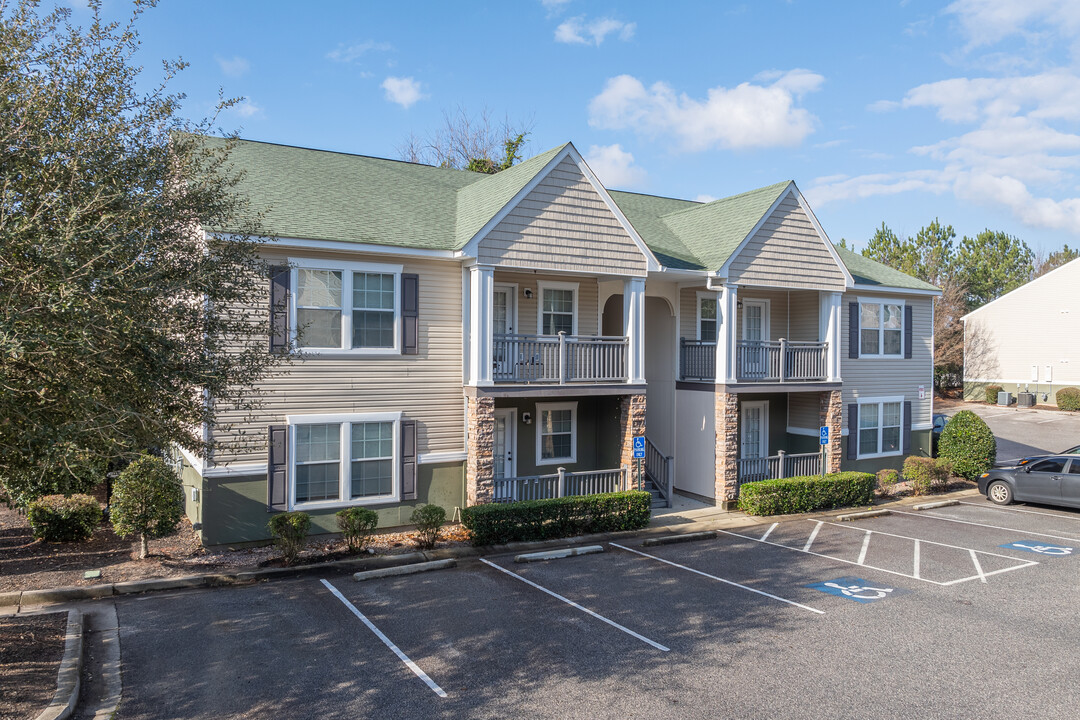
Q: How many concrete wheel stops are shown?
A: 5